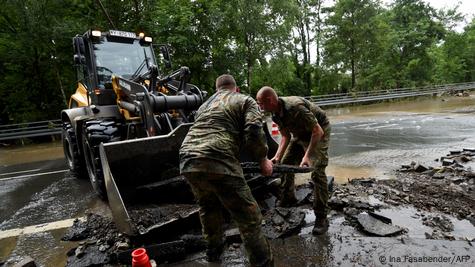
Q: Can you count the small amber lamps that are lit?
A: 1